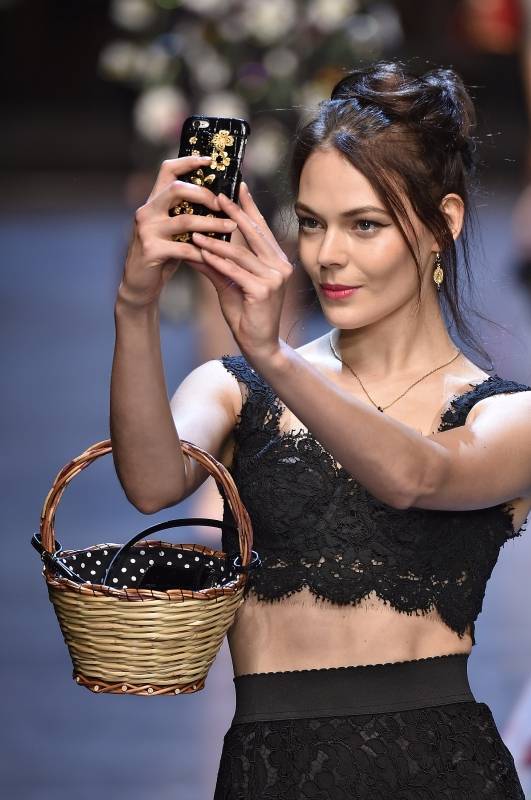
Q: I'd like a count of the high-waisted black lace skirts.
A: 1